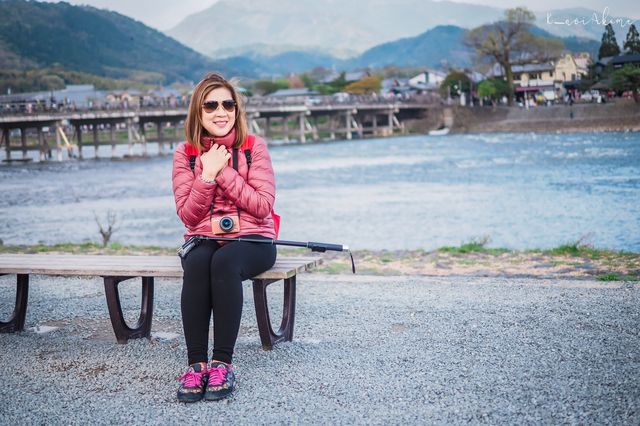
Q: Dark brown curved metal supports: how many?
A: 3